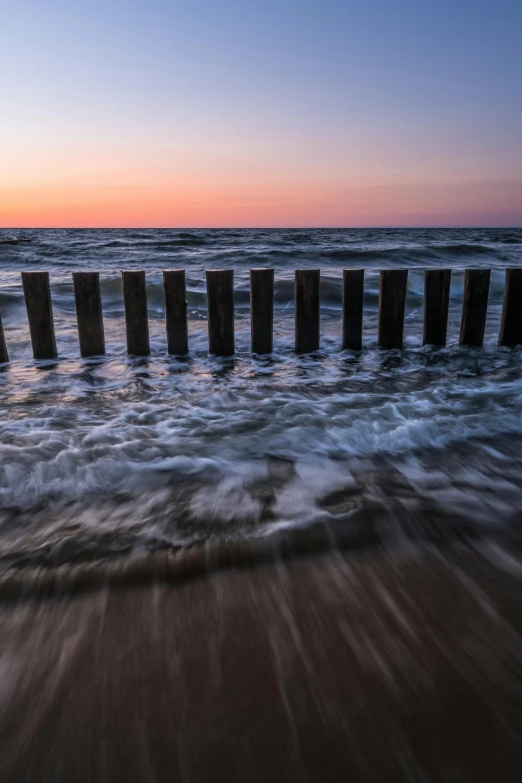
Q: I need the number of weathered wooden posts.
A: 13